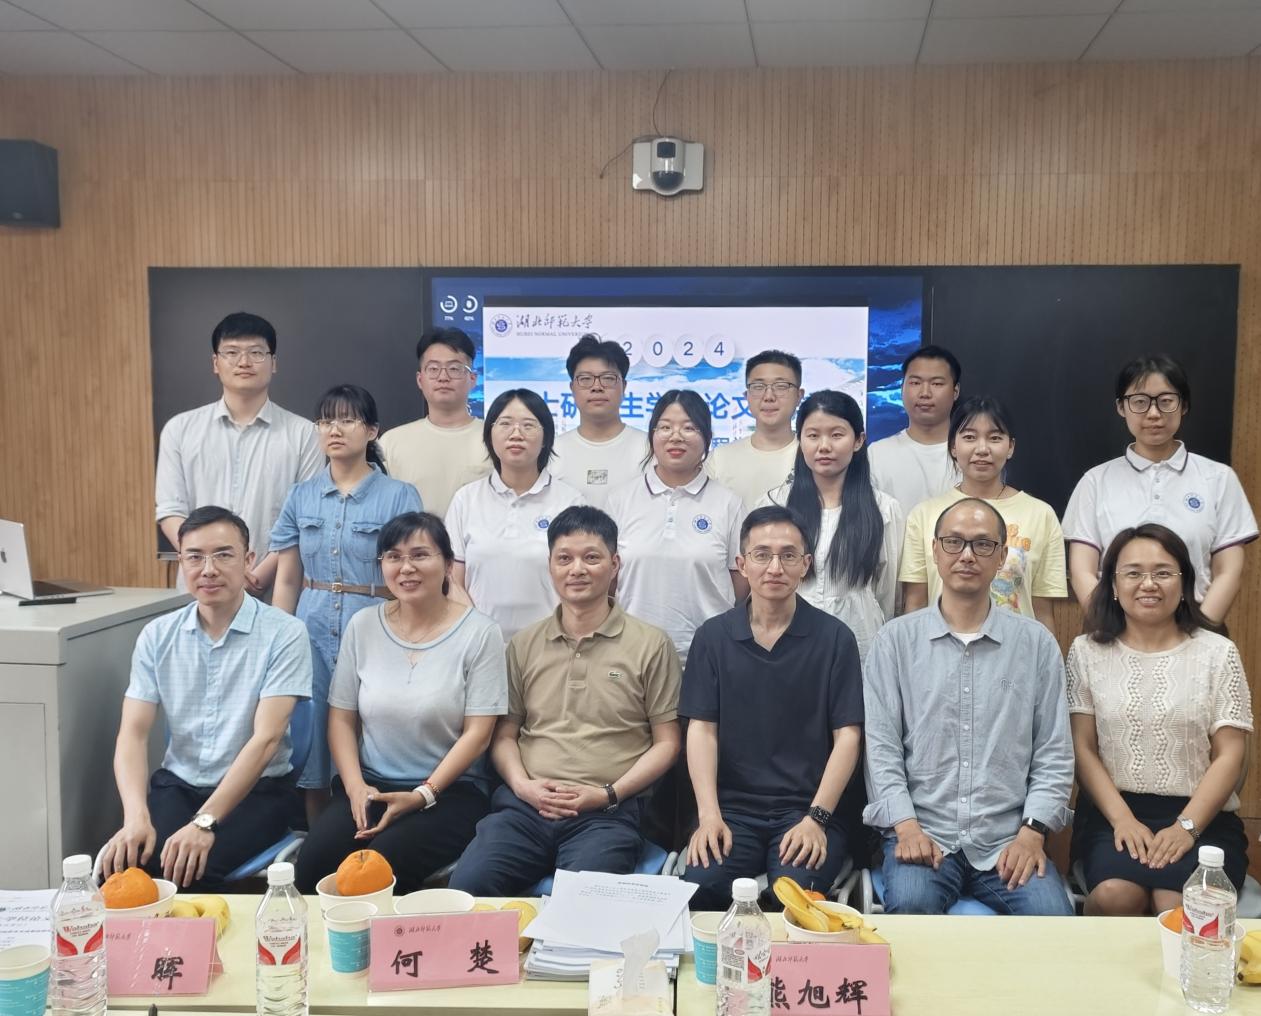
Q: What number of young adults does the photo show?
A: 11